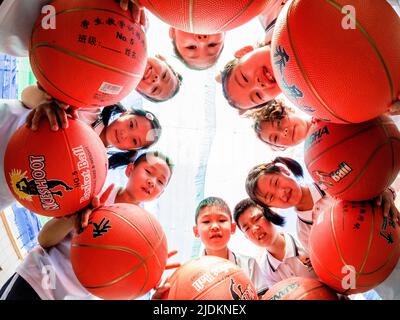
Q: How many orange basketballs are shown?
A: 9